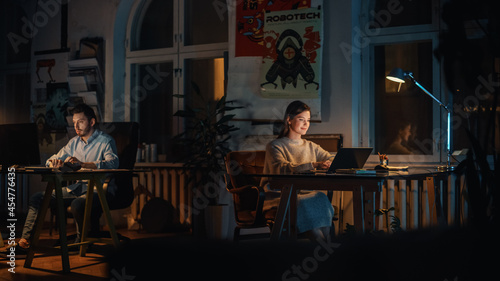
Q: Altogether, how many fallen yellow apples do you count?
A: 0